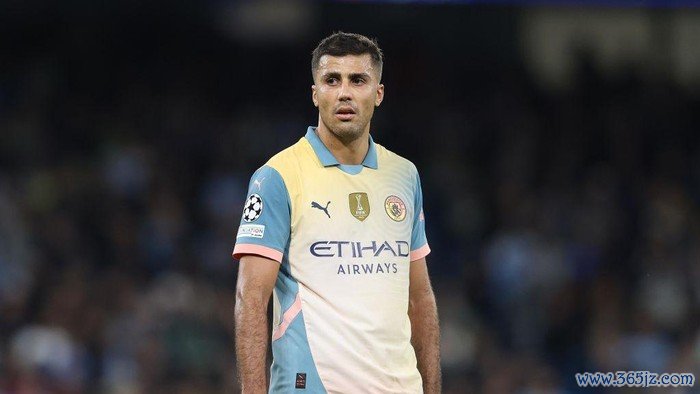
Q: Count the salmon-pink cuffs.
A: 2